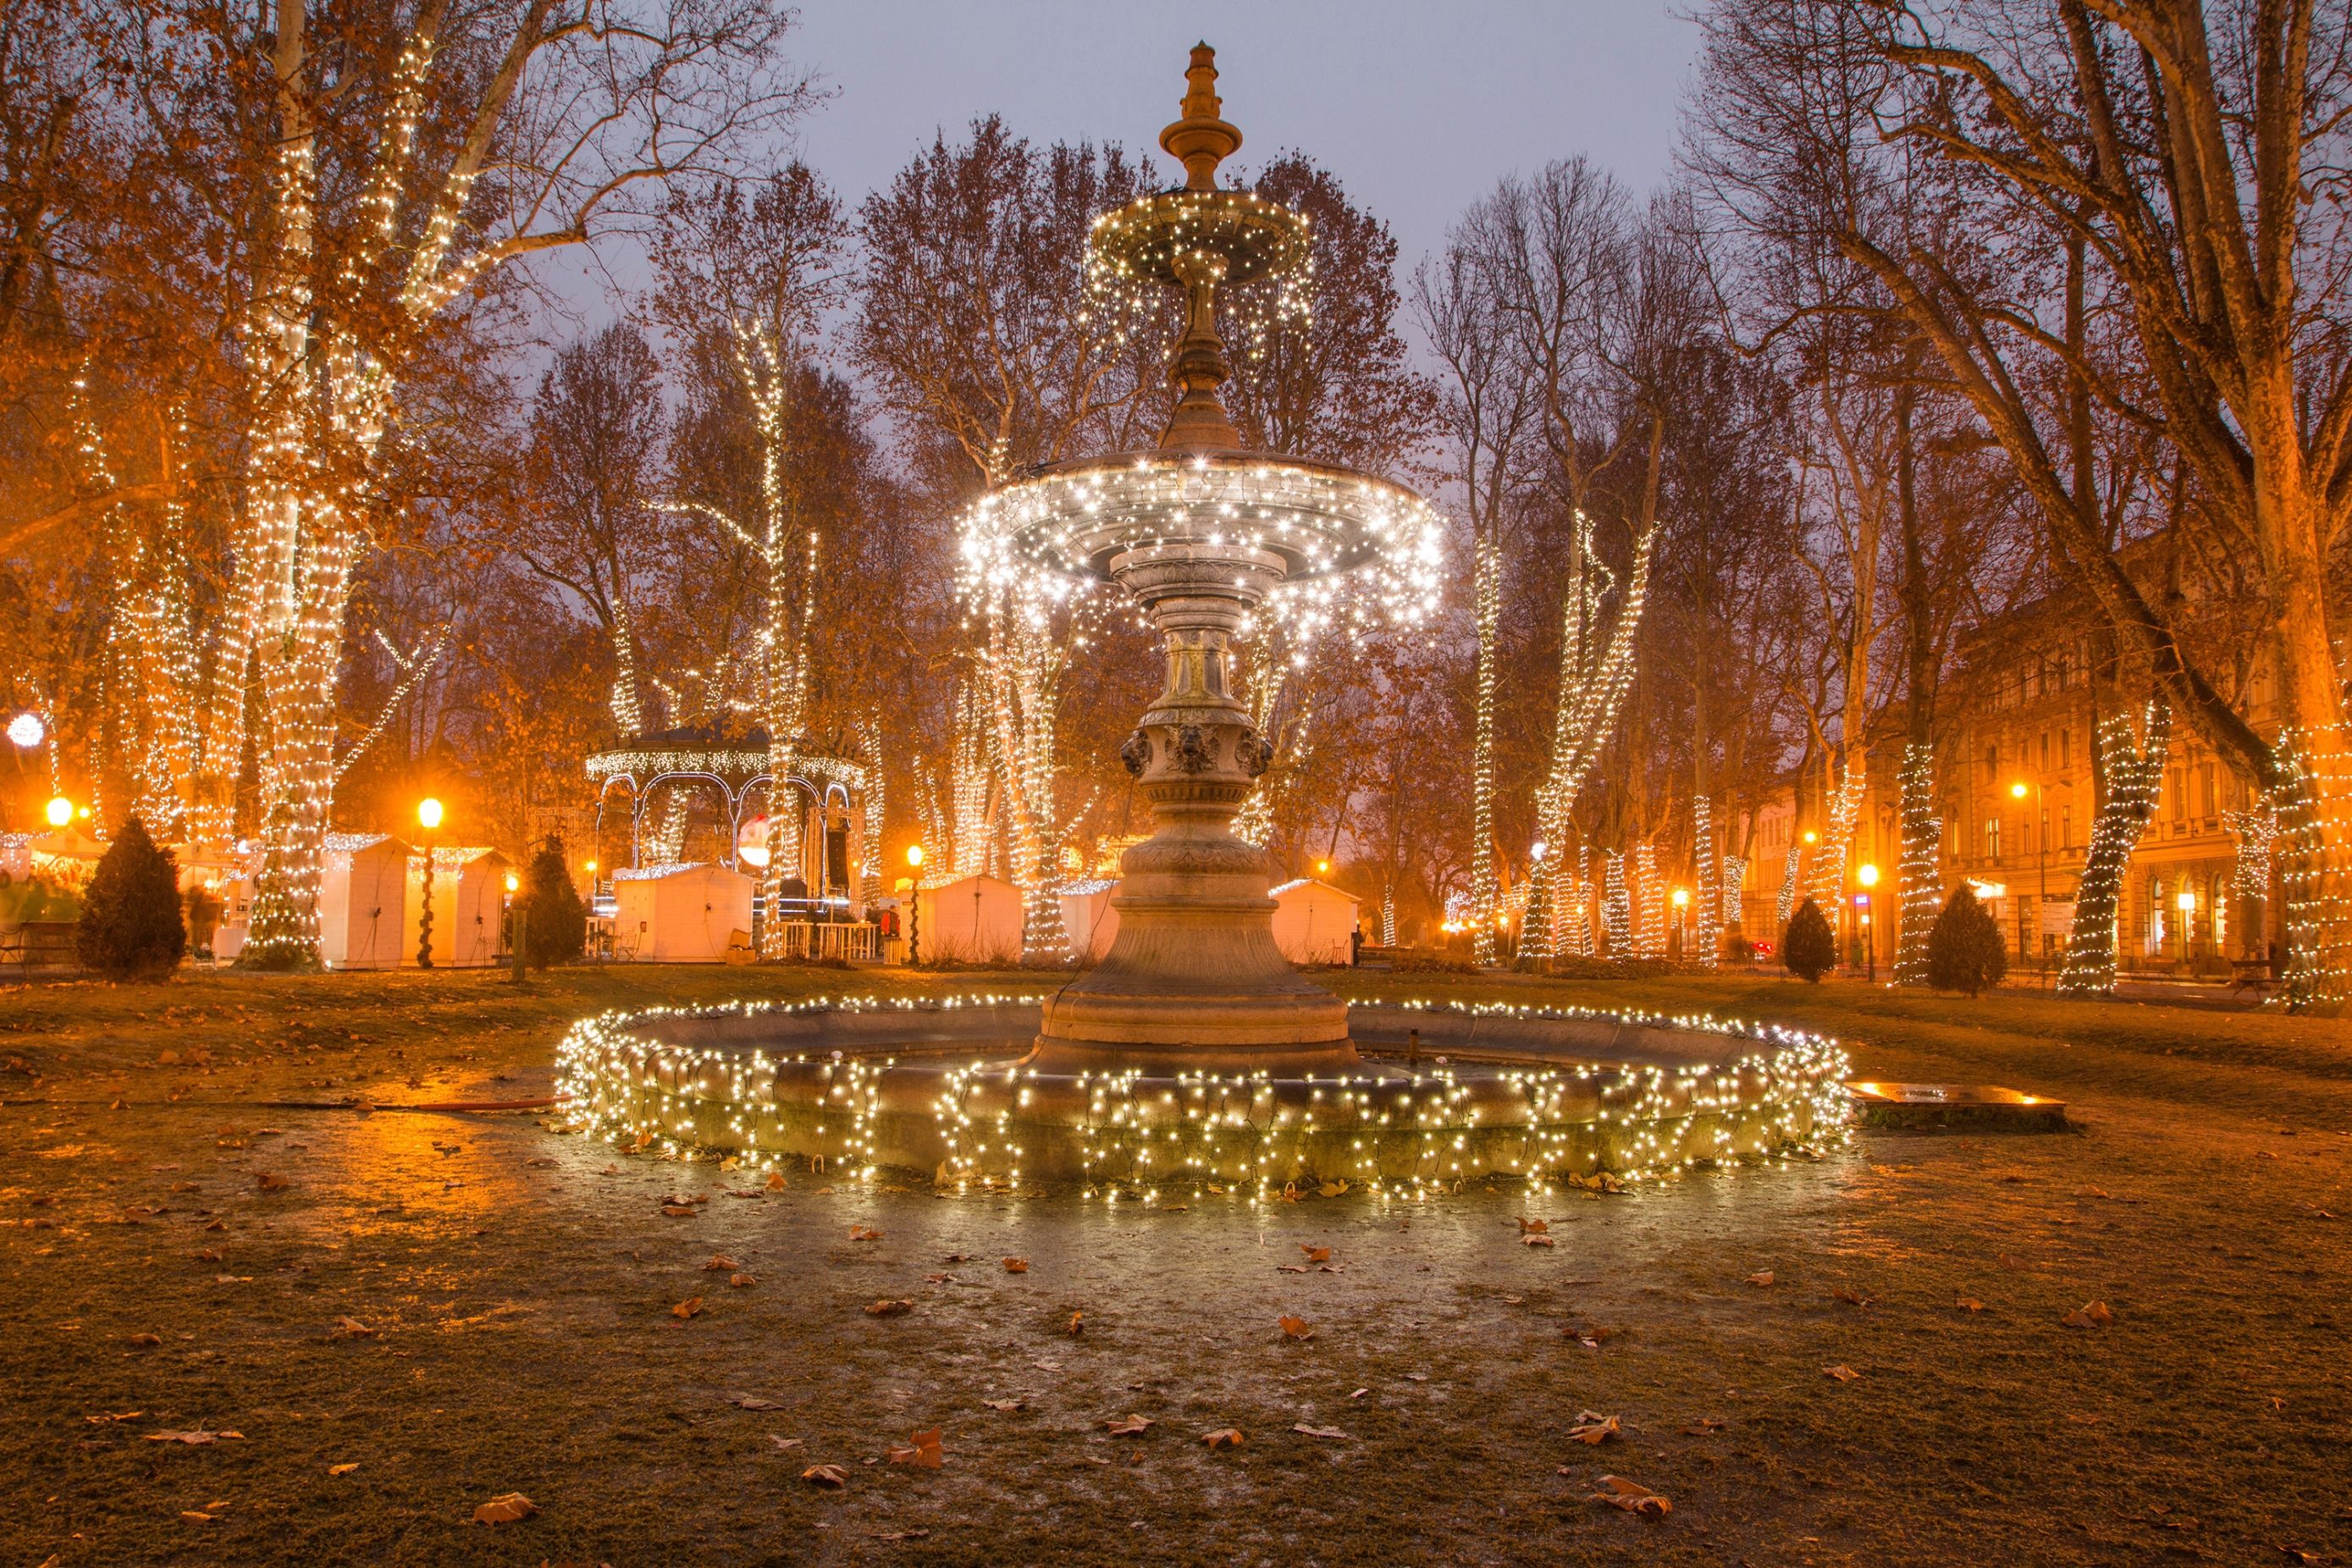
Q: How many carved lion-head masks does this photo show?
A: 3